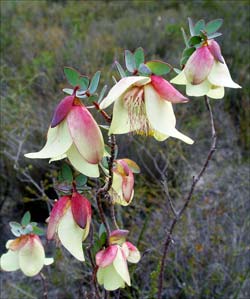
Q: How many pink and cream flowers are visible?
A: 7